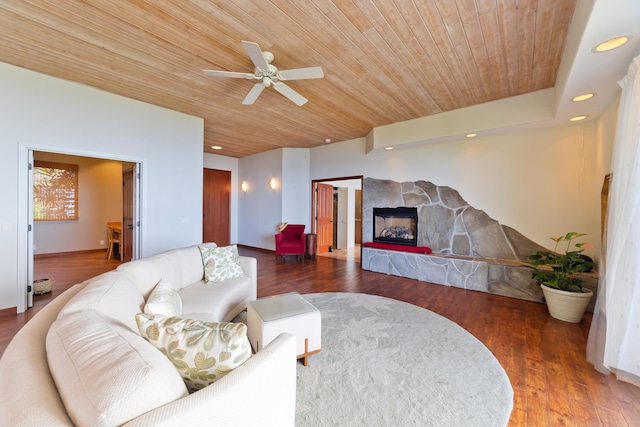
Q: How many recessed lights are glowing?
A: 6